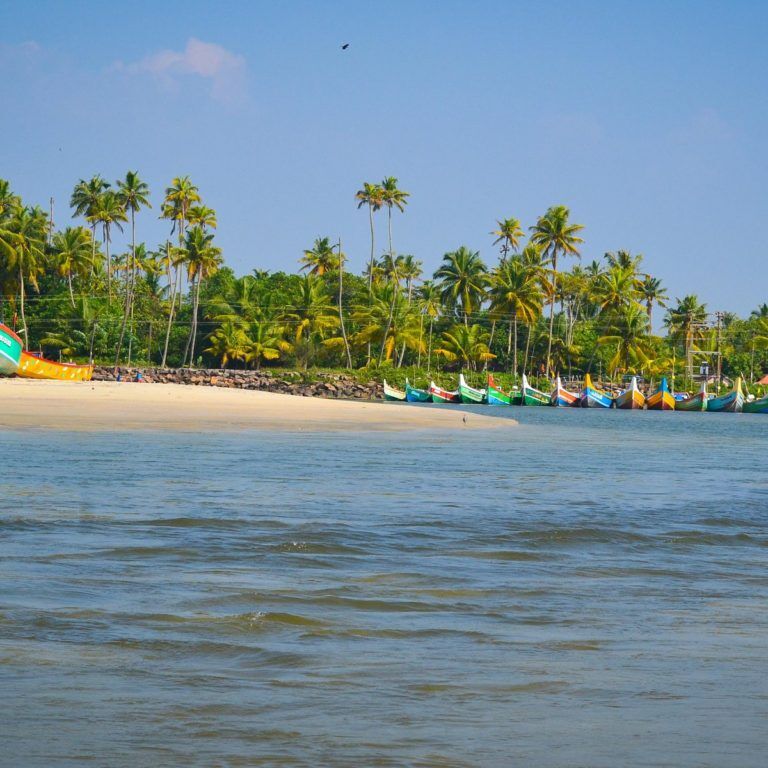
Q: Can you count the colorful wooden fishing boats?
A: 15